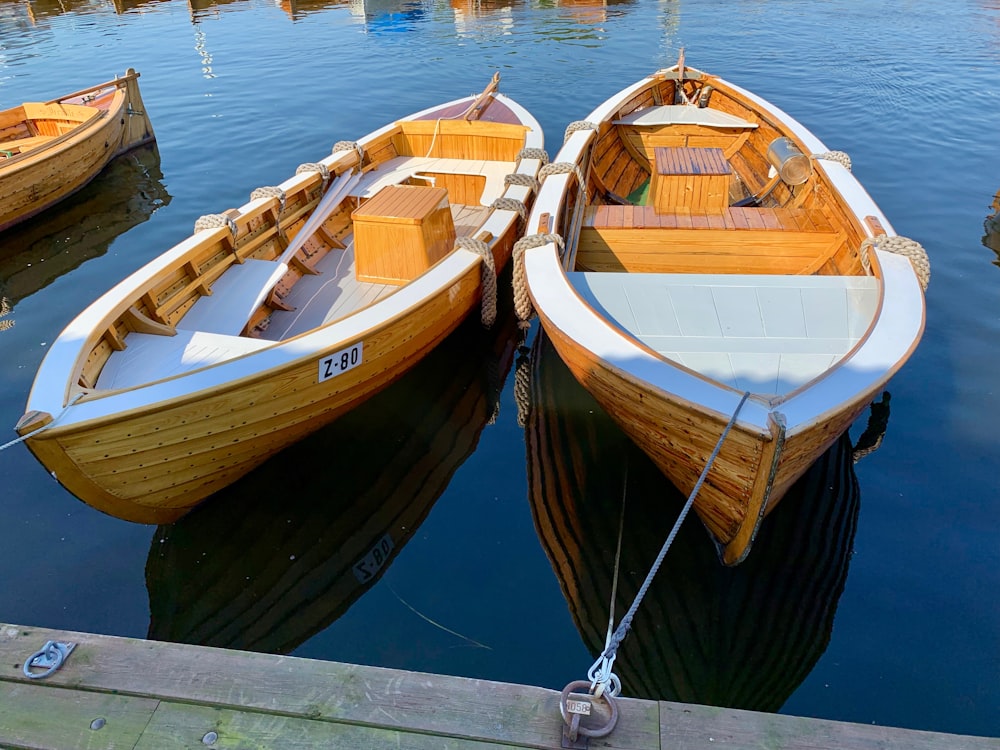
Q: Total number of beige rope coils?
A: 13